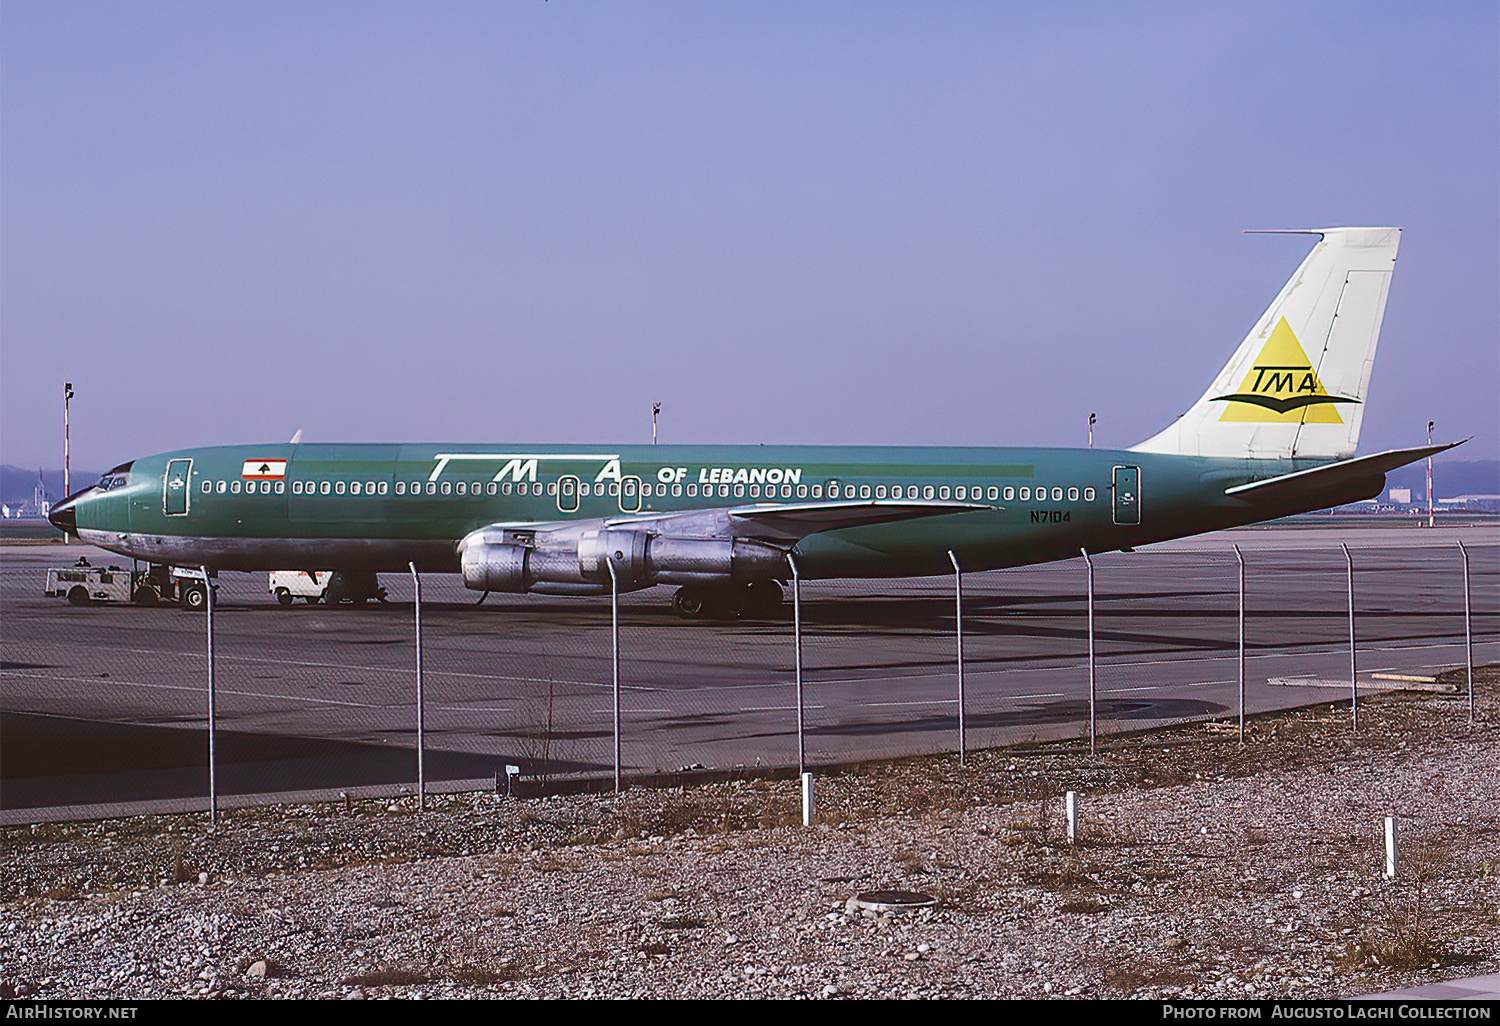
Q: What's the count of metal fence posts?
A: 9